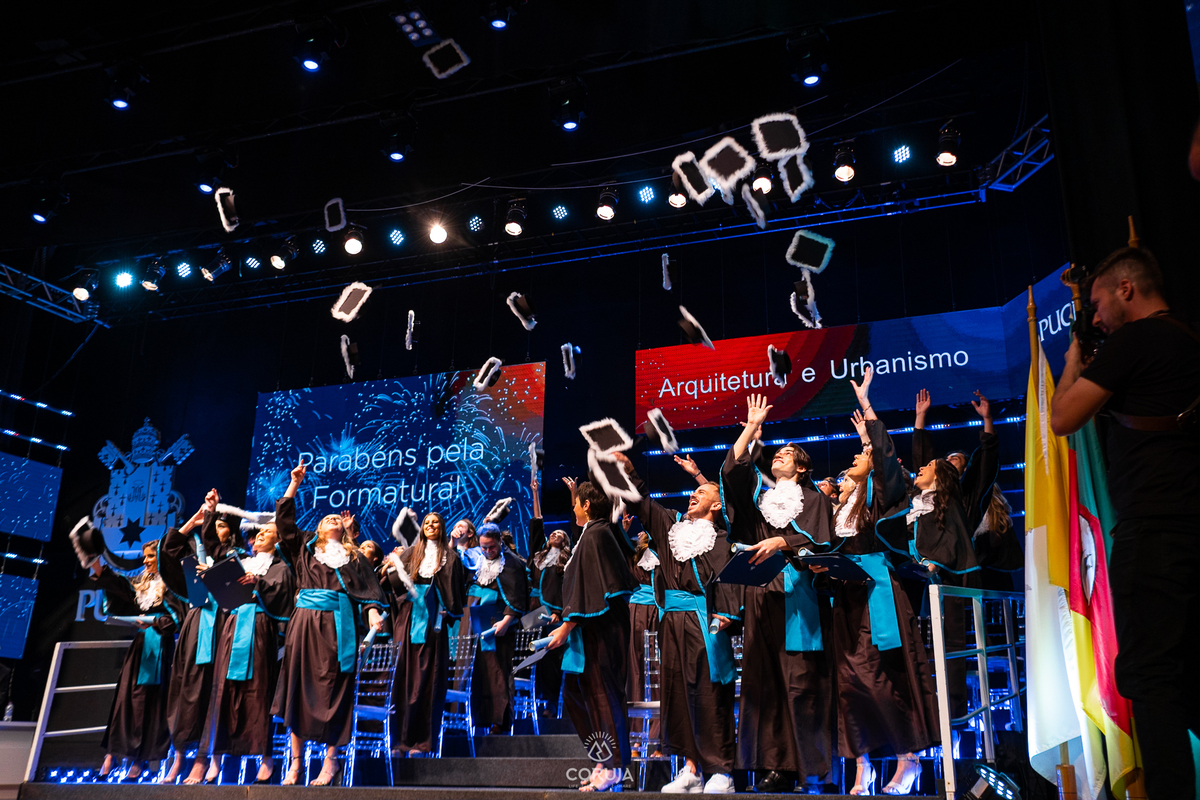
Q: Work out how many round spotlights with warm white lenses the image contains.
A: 12